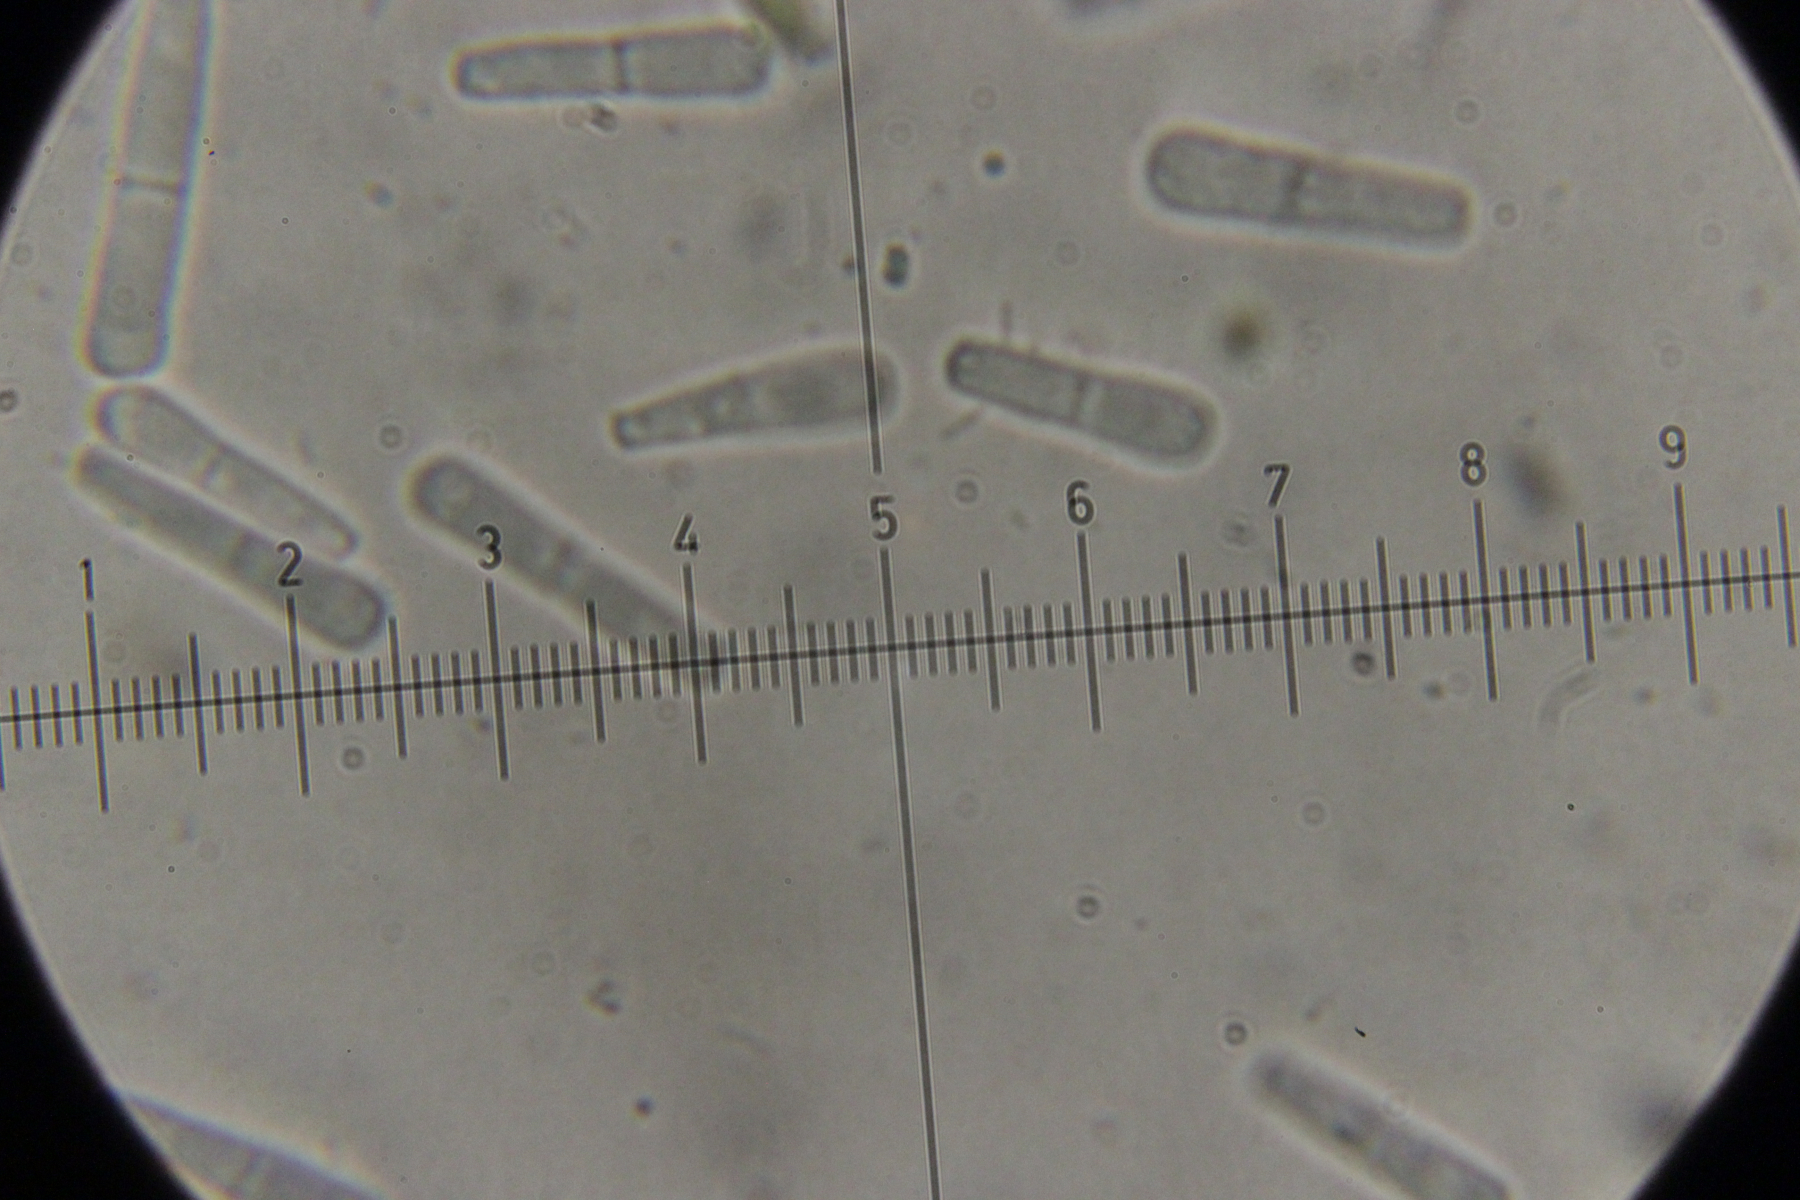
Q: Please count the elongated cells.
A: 10